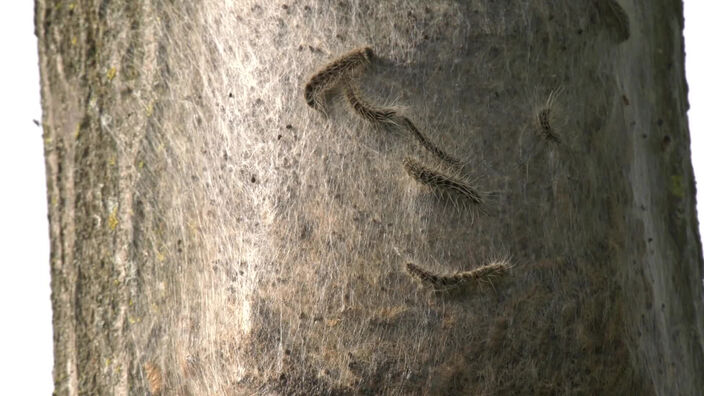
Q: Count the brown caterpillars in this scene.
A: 6